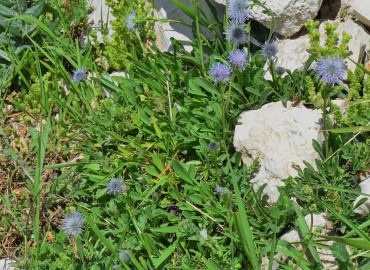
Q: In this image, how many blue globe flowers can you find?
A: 13